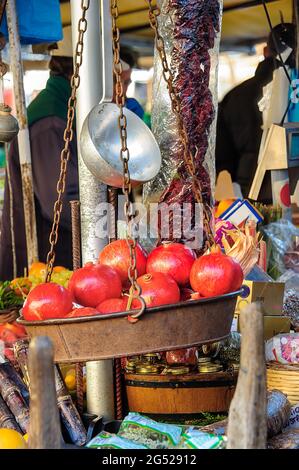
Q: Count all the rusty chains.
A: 3